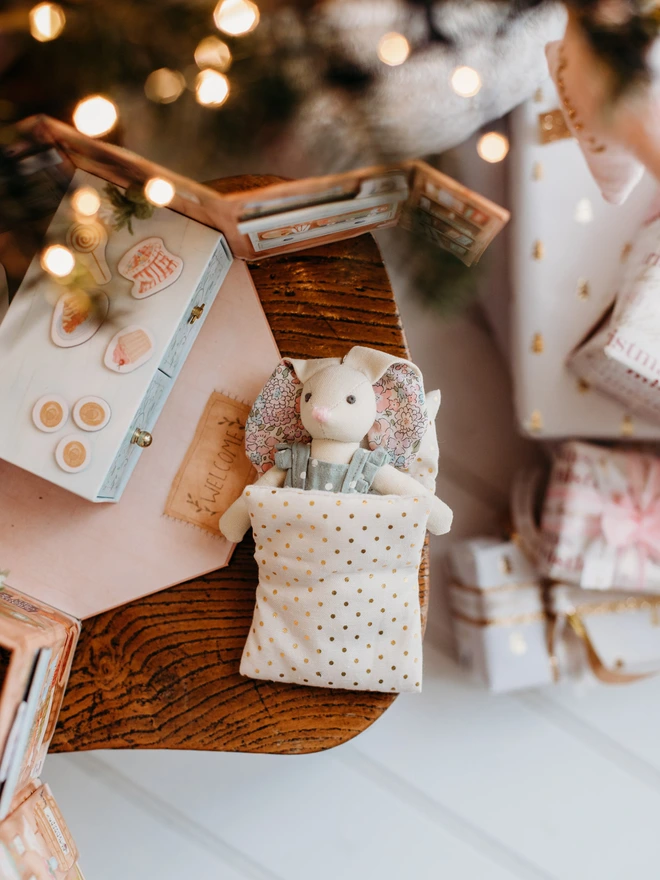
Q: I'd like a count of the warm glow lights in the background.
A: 12